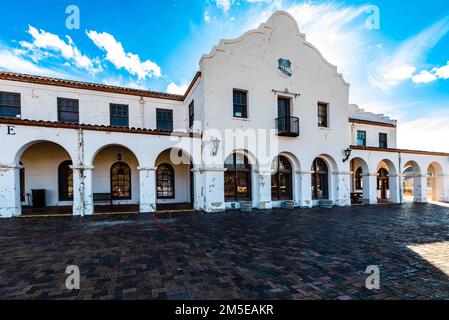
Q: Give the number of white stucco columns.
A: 11